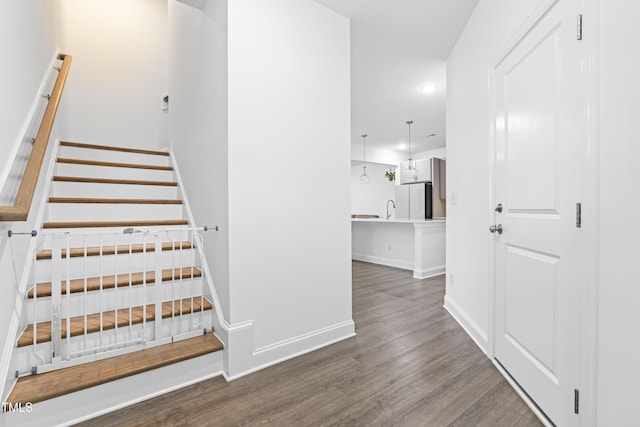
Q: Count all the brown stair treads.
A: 9